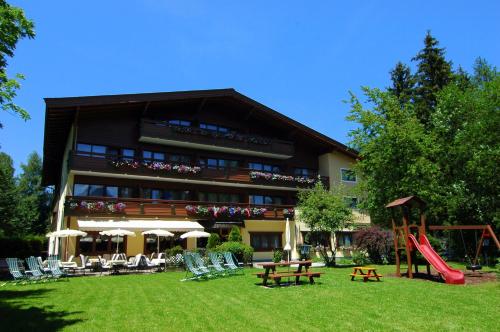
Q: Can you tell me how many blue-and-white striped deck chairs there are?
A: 7